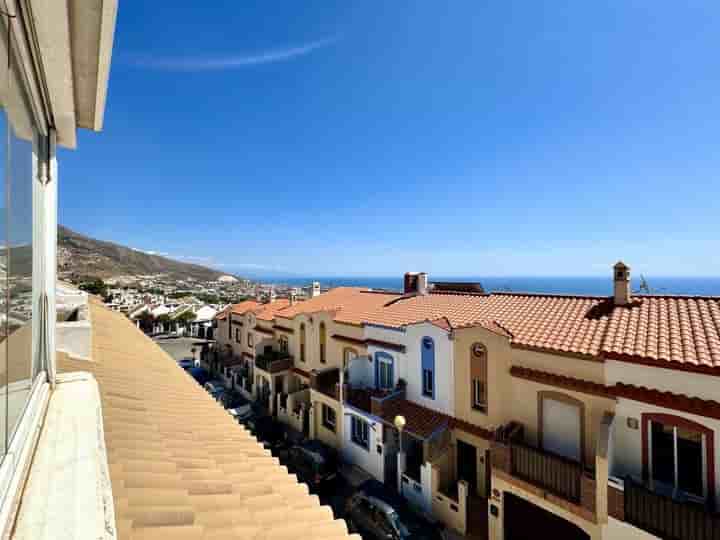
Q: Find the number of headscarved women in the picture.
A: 0